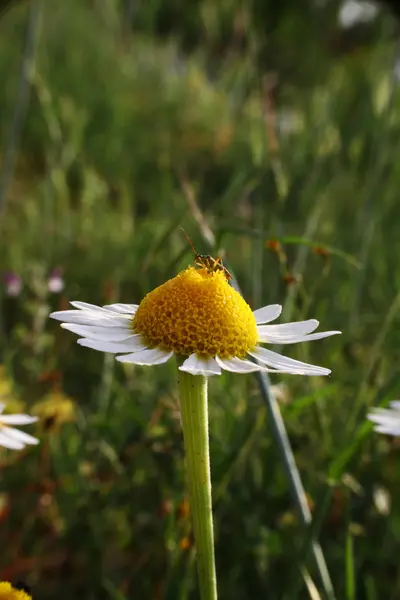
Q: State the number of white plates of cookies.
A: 0